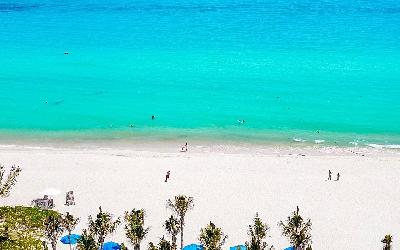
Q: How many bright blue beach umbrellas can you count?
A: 5